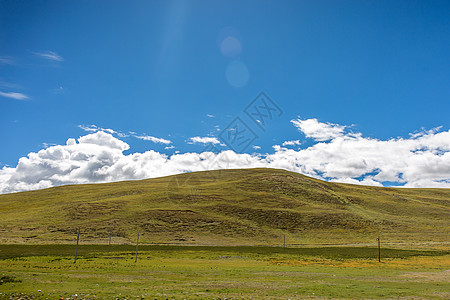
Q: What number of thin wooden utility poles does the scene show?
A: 5